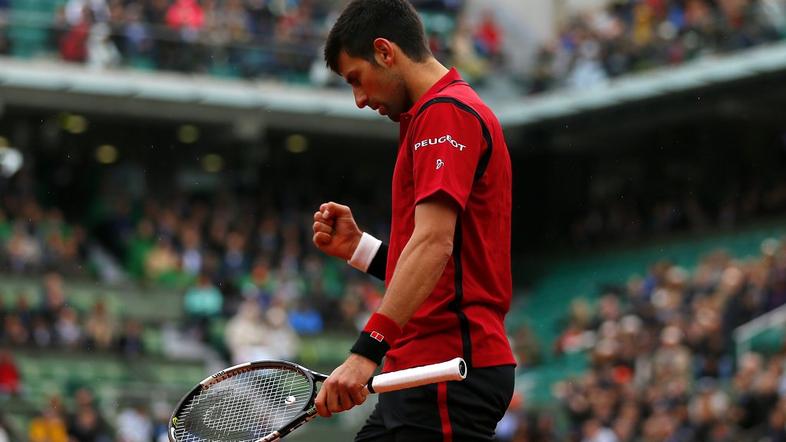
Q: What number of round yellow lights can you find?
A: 5